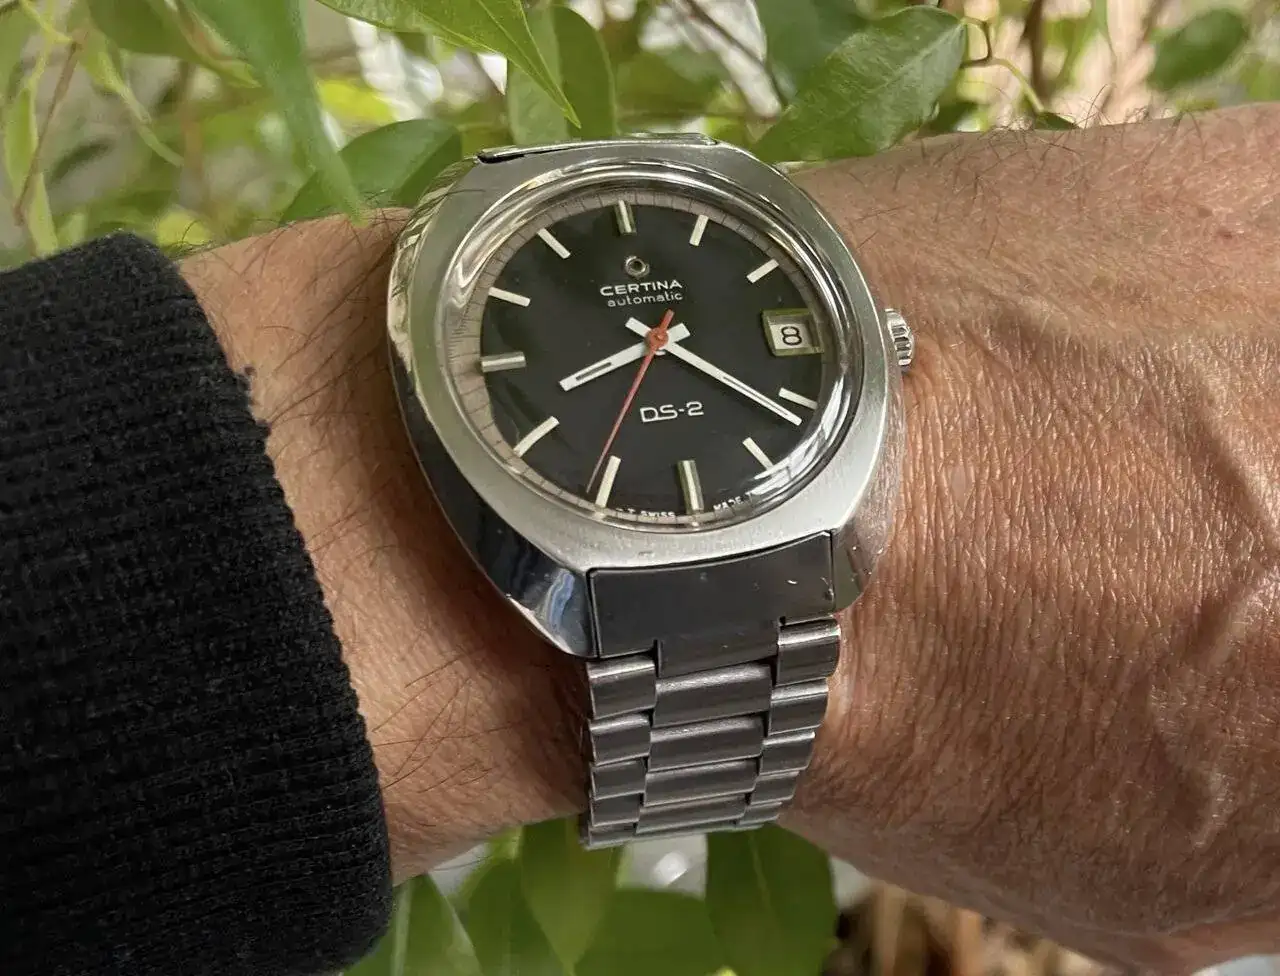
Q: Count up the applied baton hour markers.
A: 11